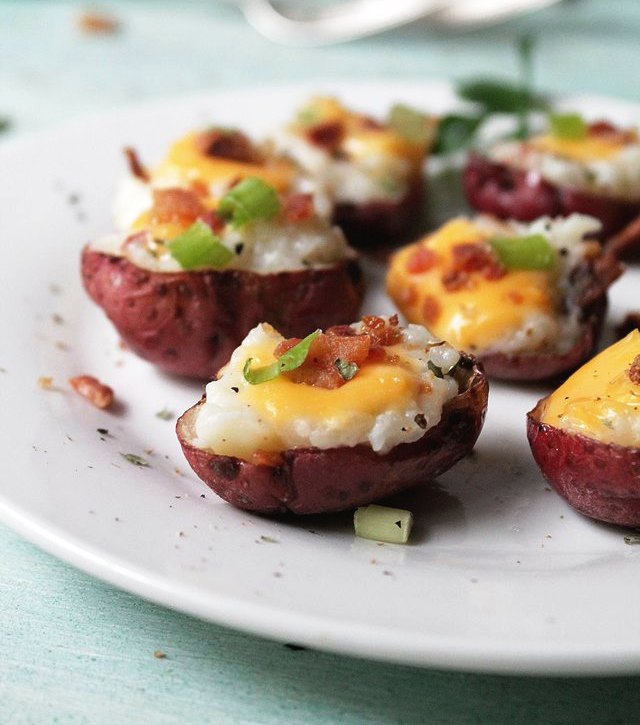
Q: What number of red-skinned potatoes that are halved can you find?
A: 6